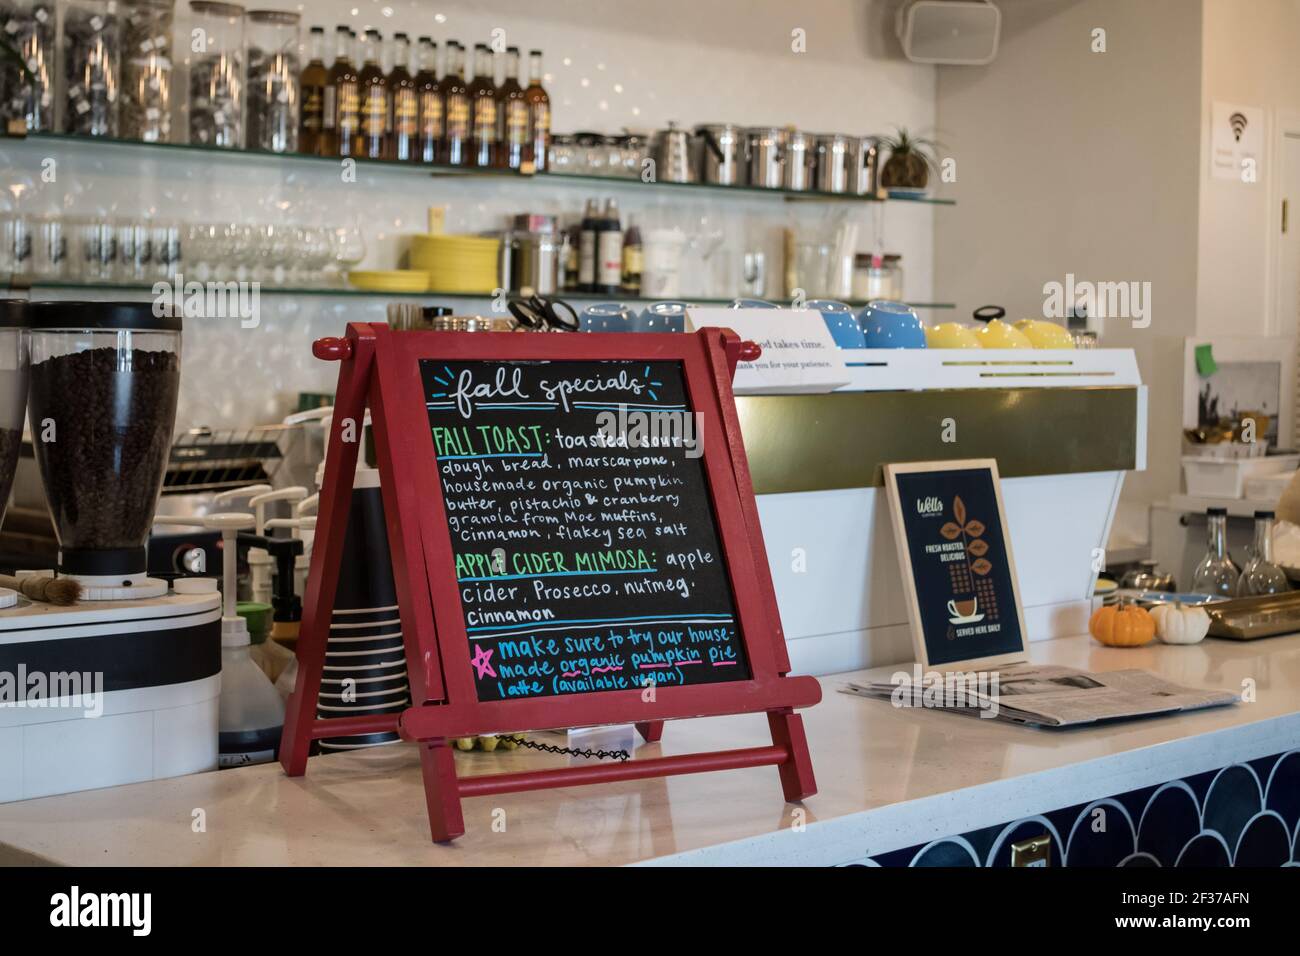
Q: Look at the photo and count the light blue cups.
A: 5